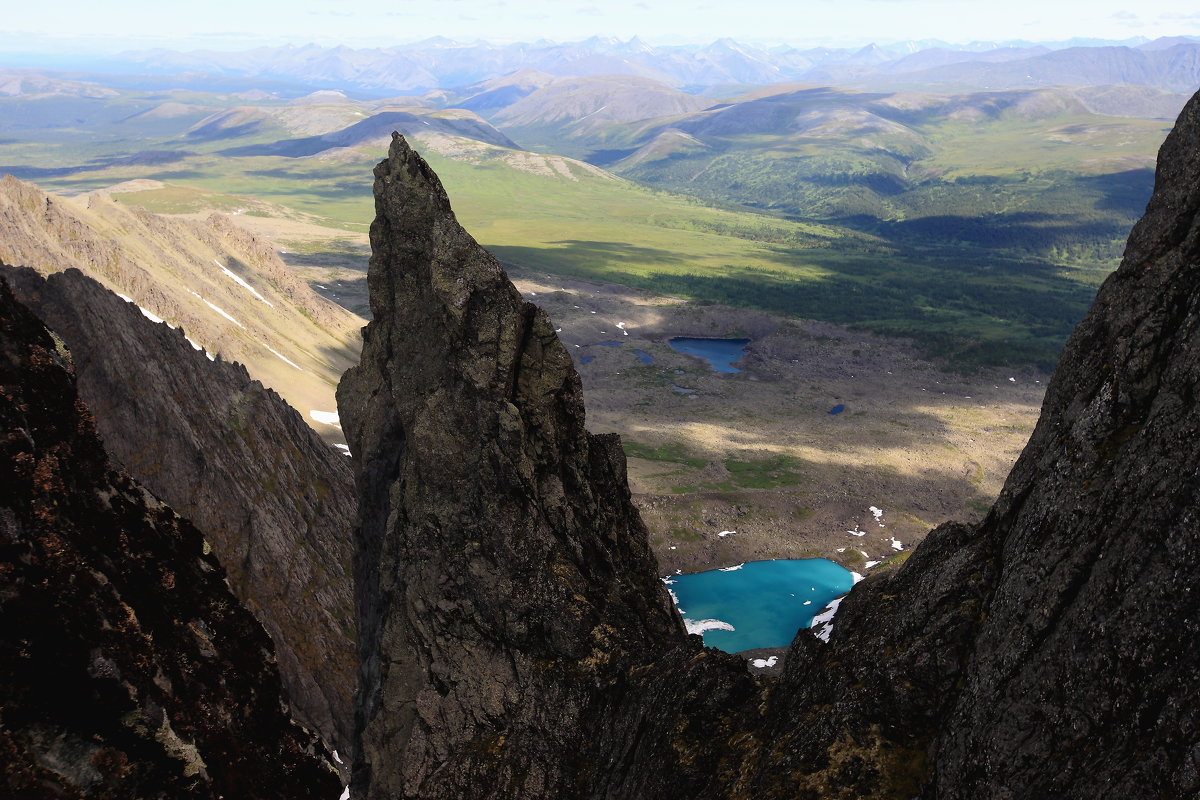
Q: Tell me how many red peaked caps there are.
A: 0